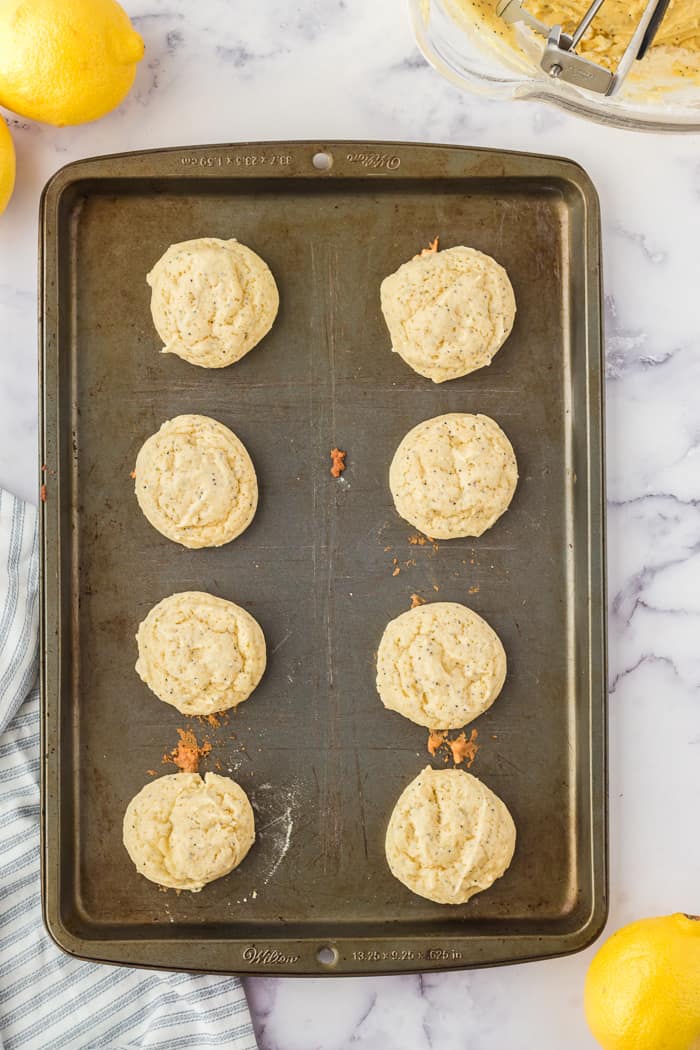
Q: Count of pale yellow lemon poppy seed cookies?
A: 8